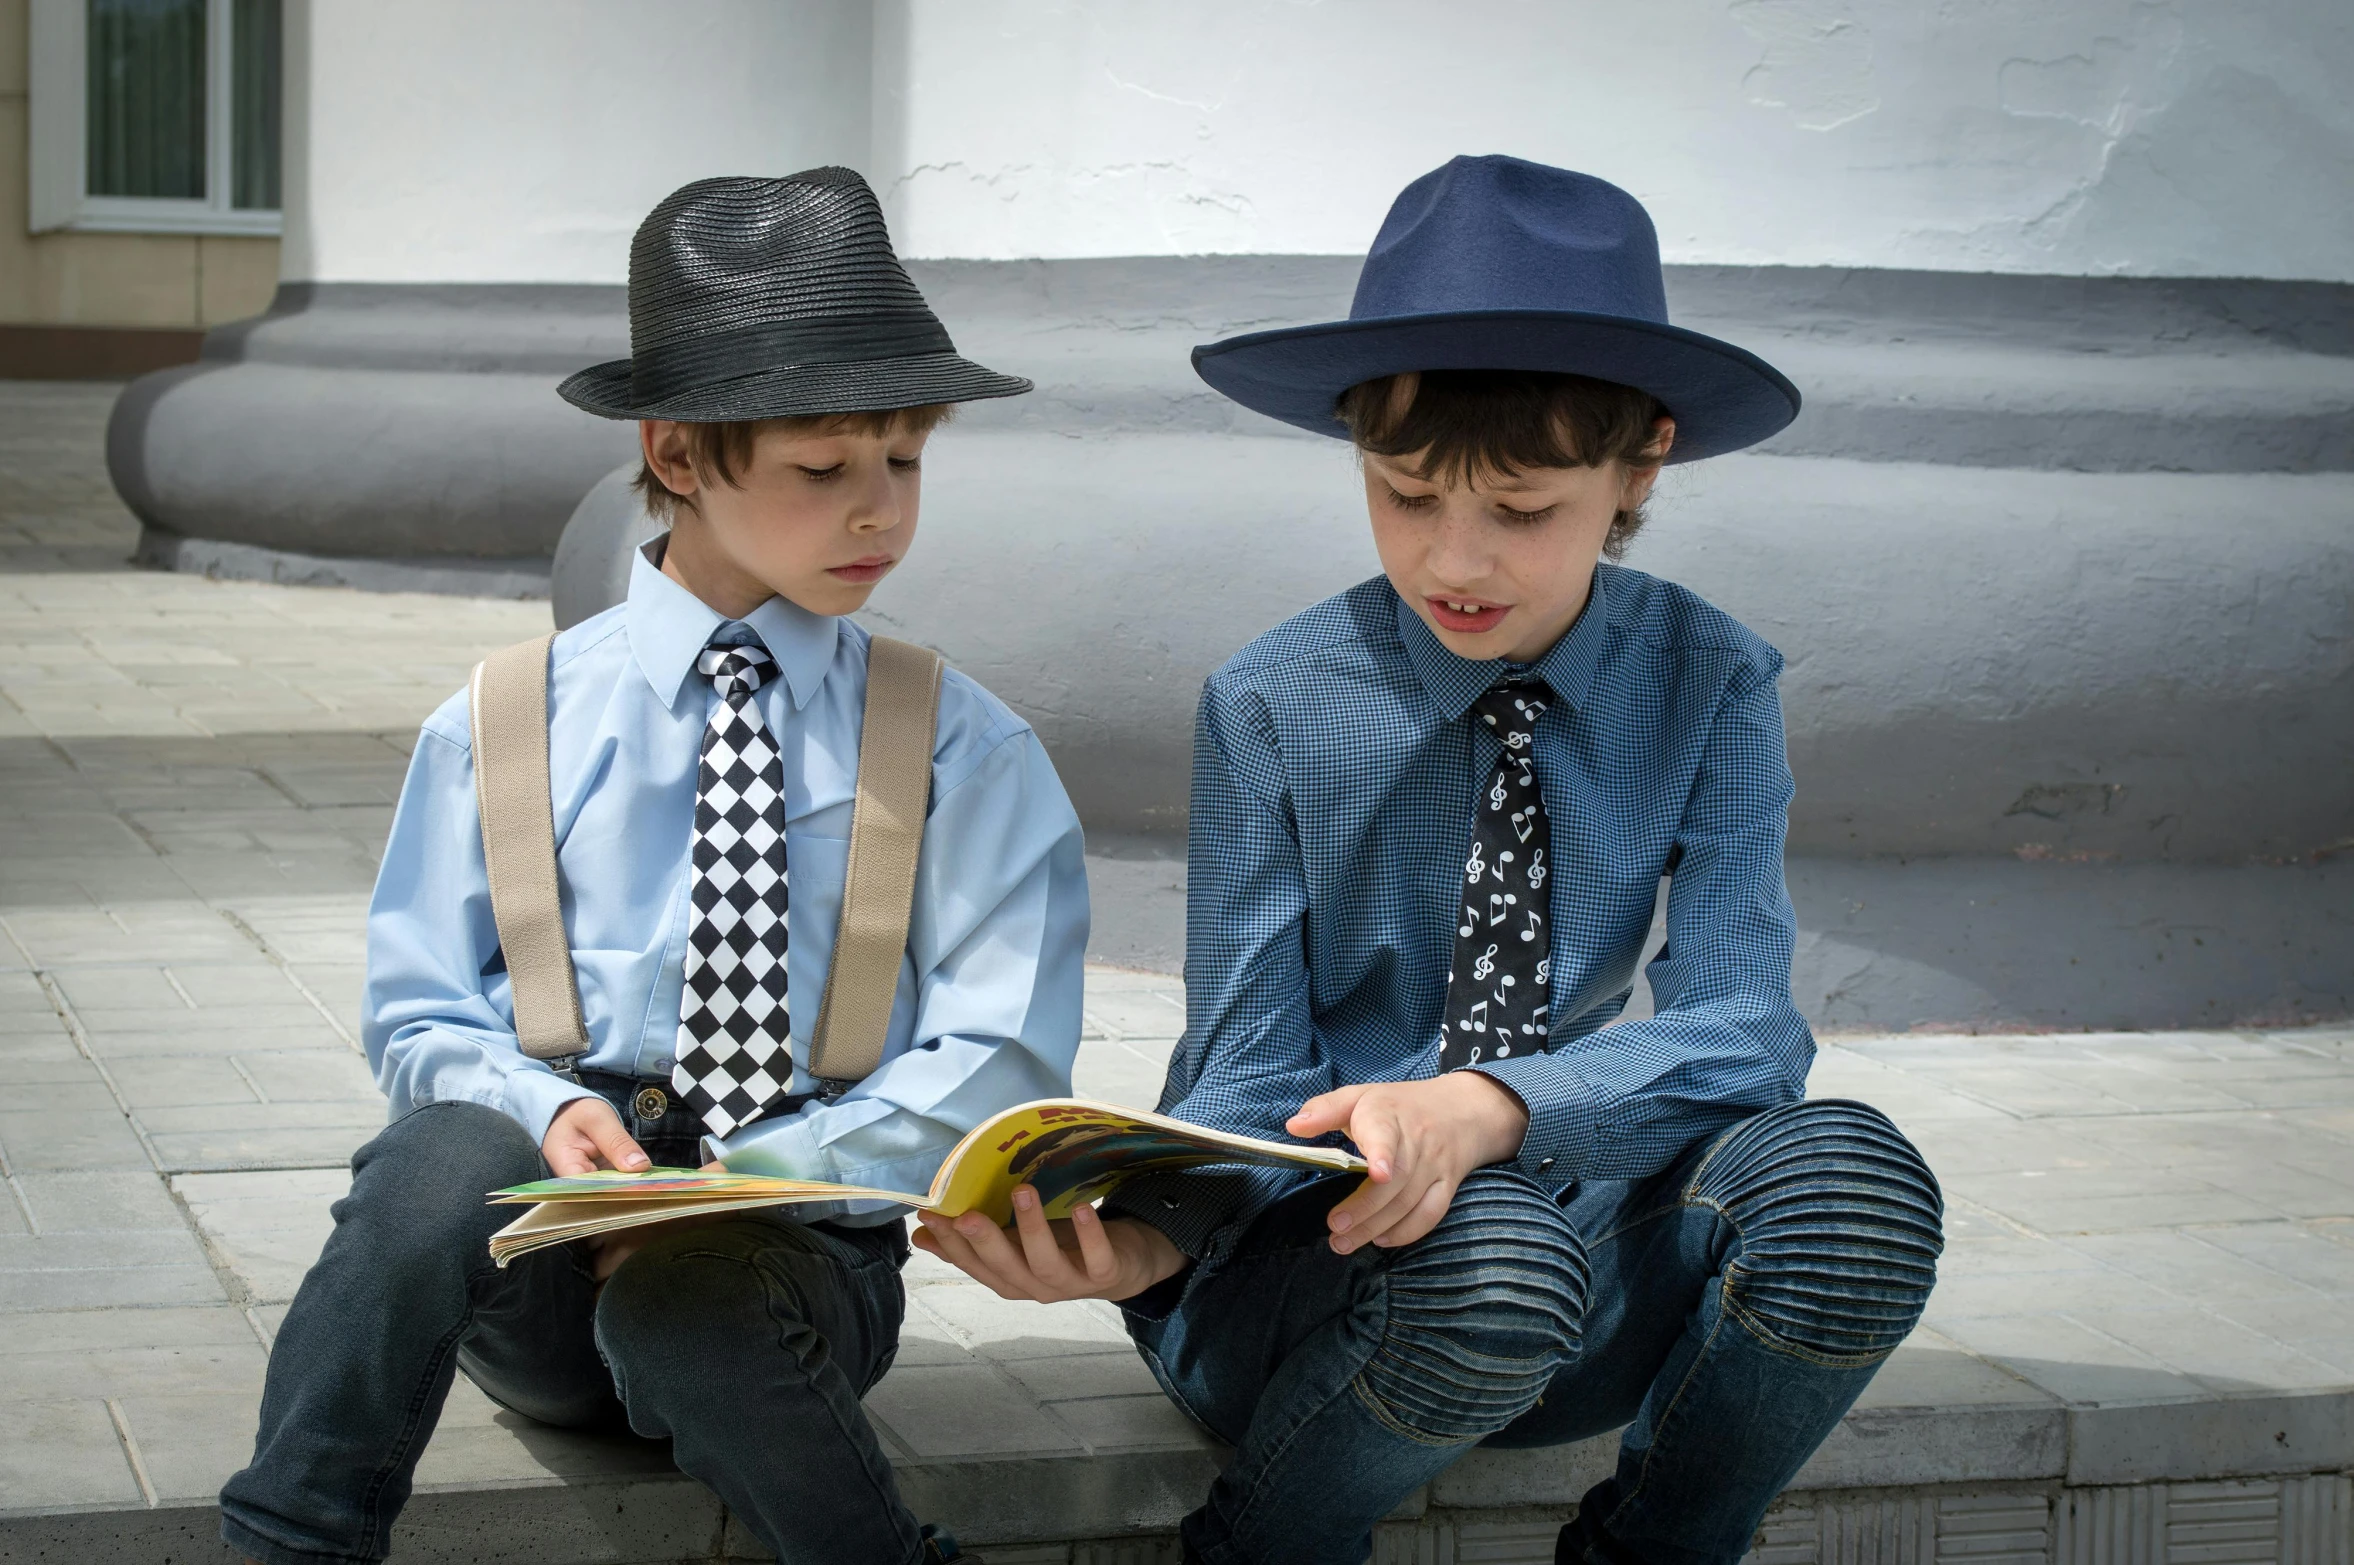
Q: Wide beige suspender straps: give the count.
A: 2